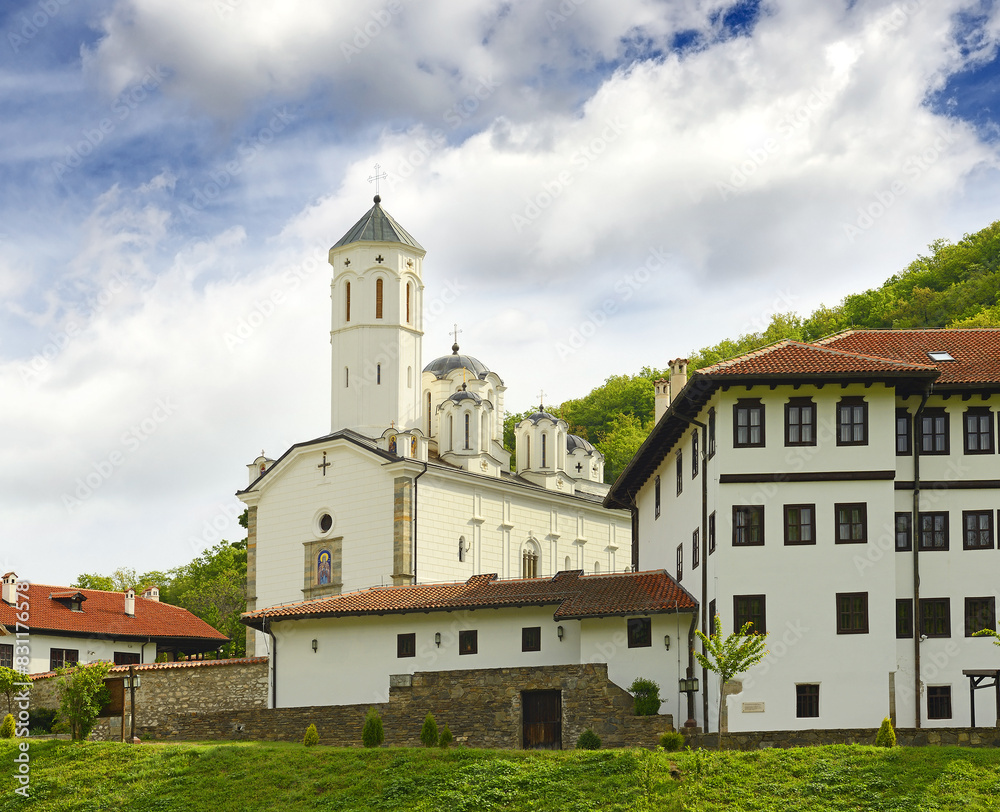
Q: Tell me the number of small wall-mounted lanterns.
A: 4